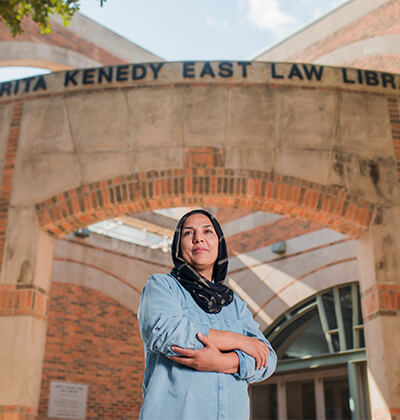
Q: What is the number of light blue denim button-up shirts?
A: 1